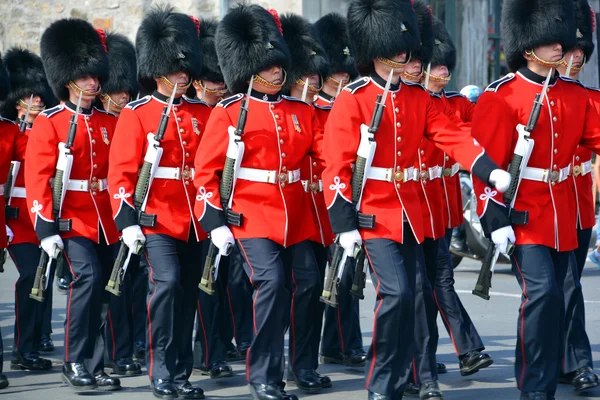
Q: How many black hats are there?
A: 14